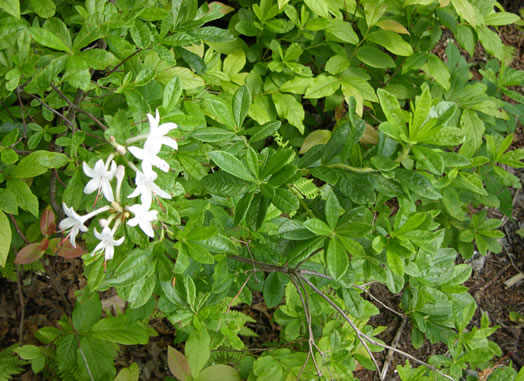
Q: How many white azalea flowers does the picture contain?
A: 7